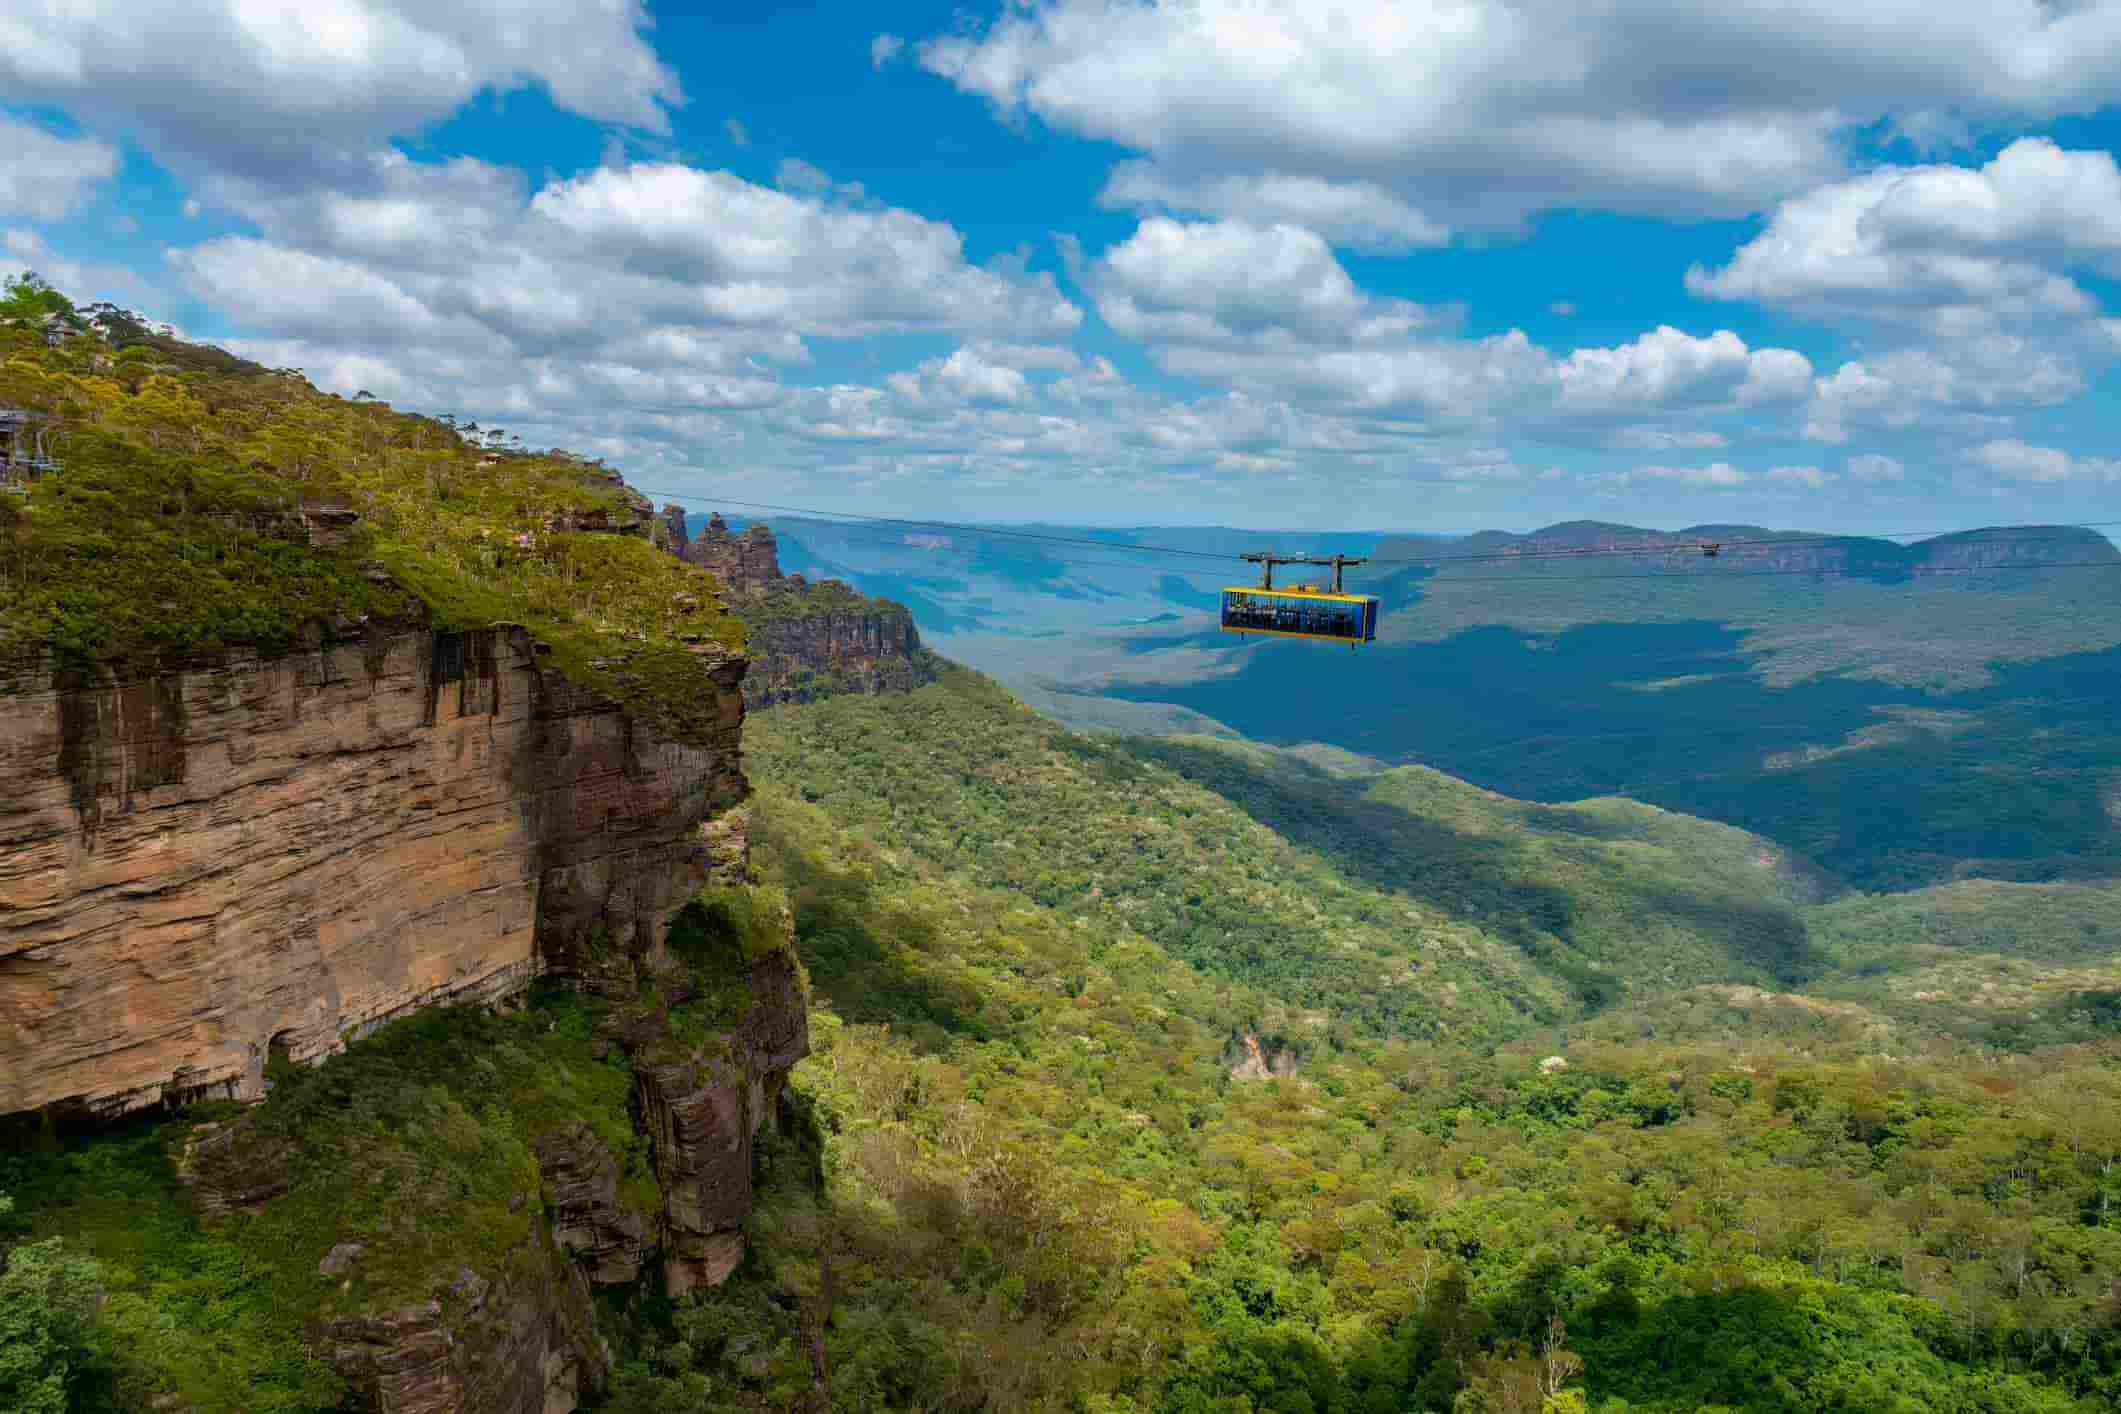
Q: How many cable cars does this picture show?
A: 1